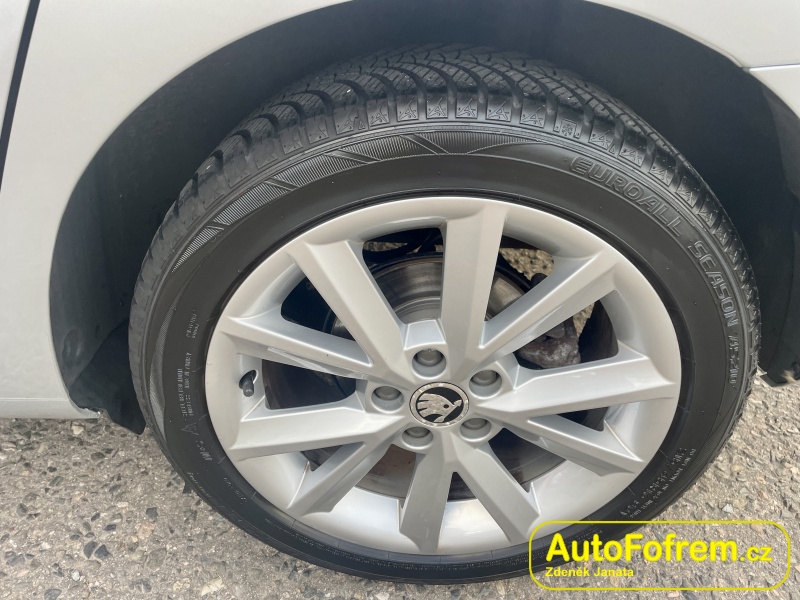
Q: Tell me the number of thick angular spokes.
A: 10